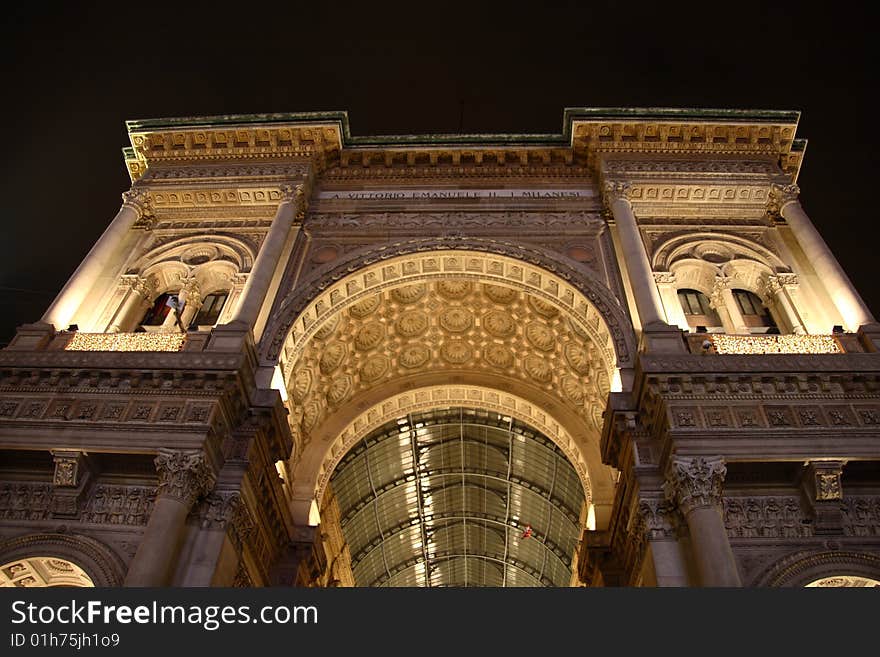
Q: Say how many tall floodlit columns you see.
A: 4